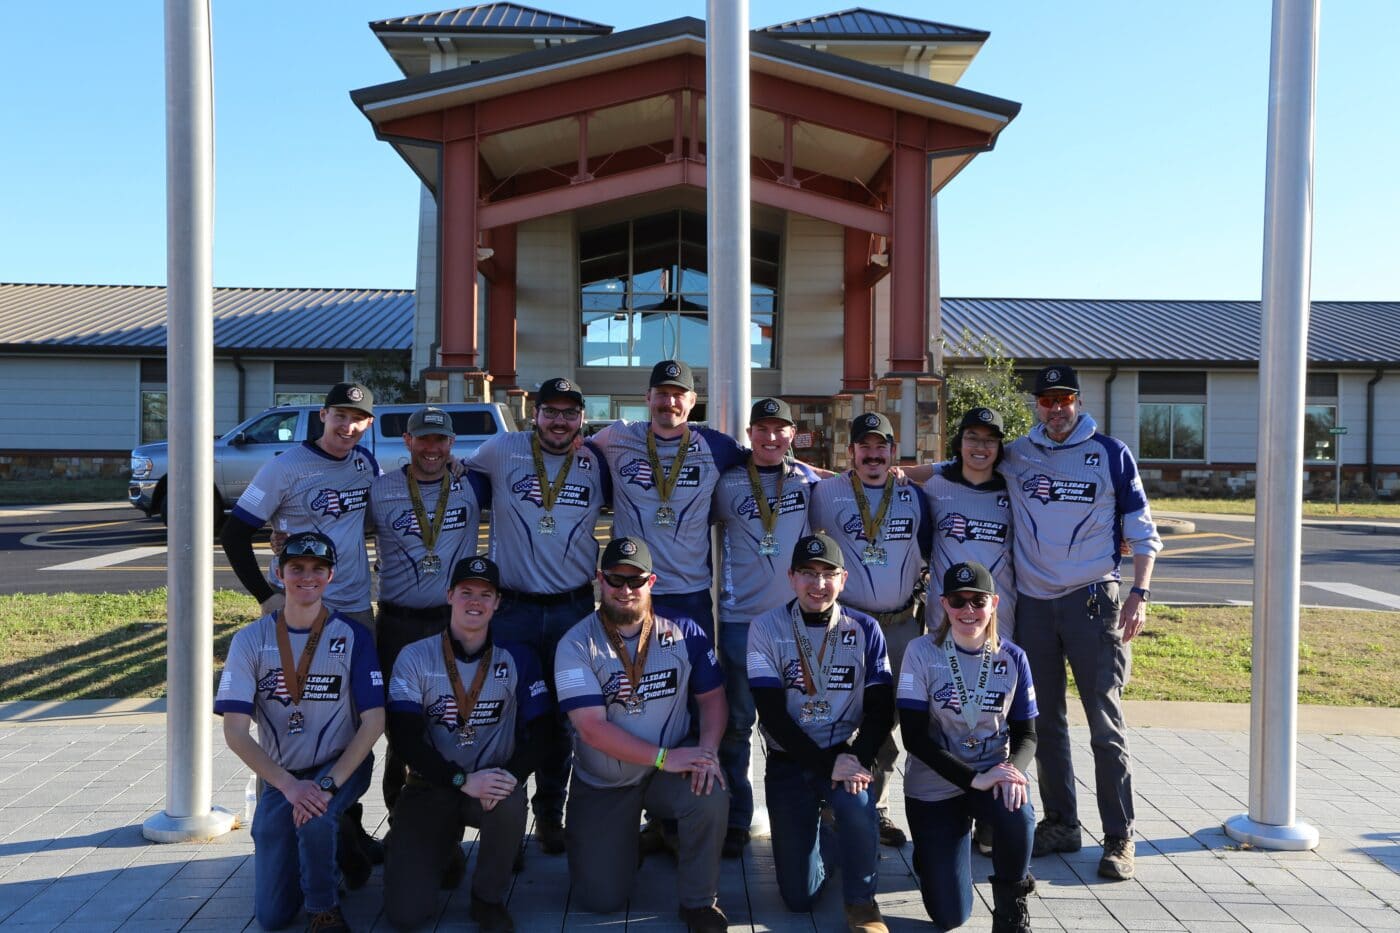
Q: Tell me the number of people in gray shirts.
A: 13